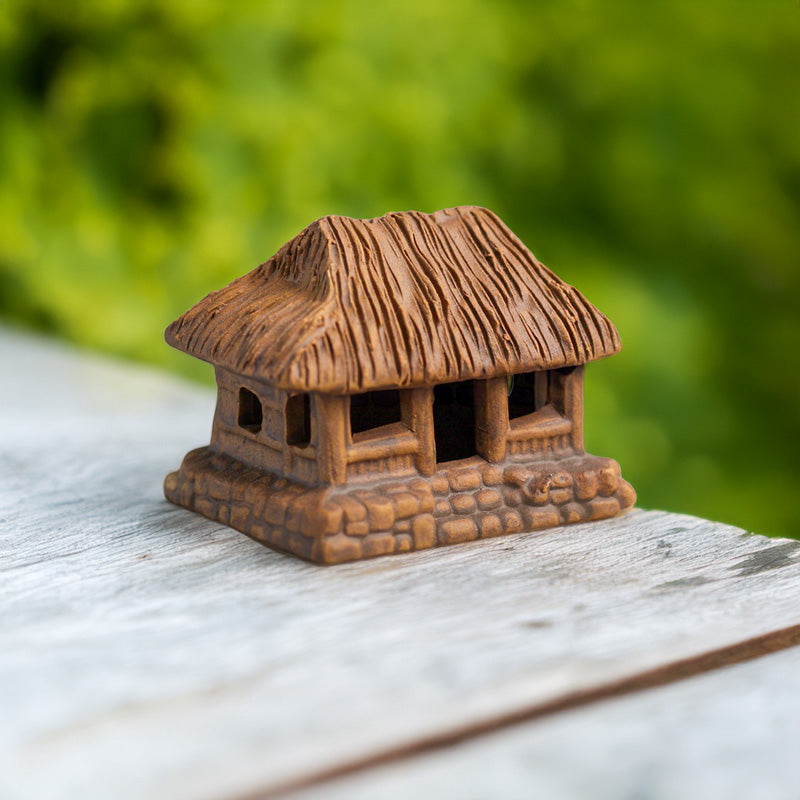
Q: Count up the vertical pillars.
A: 4